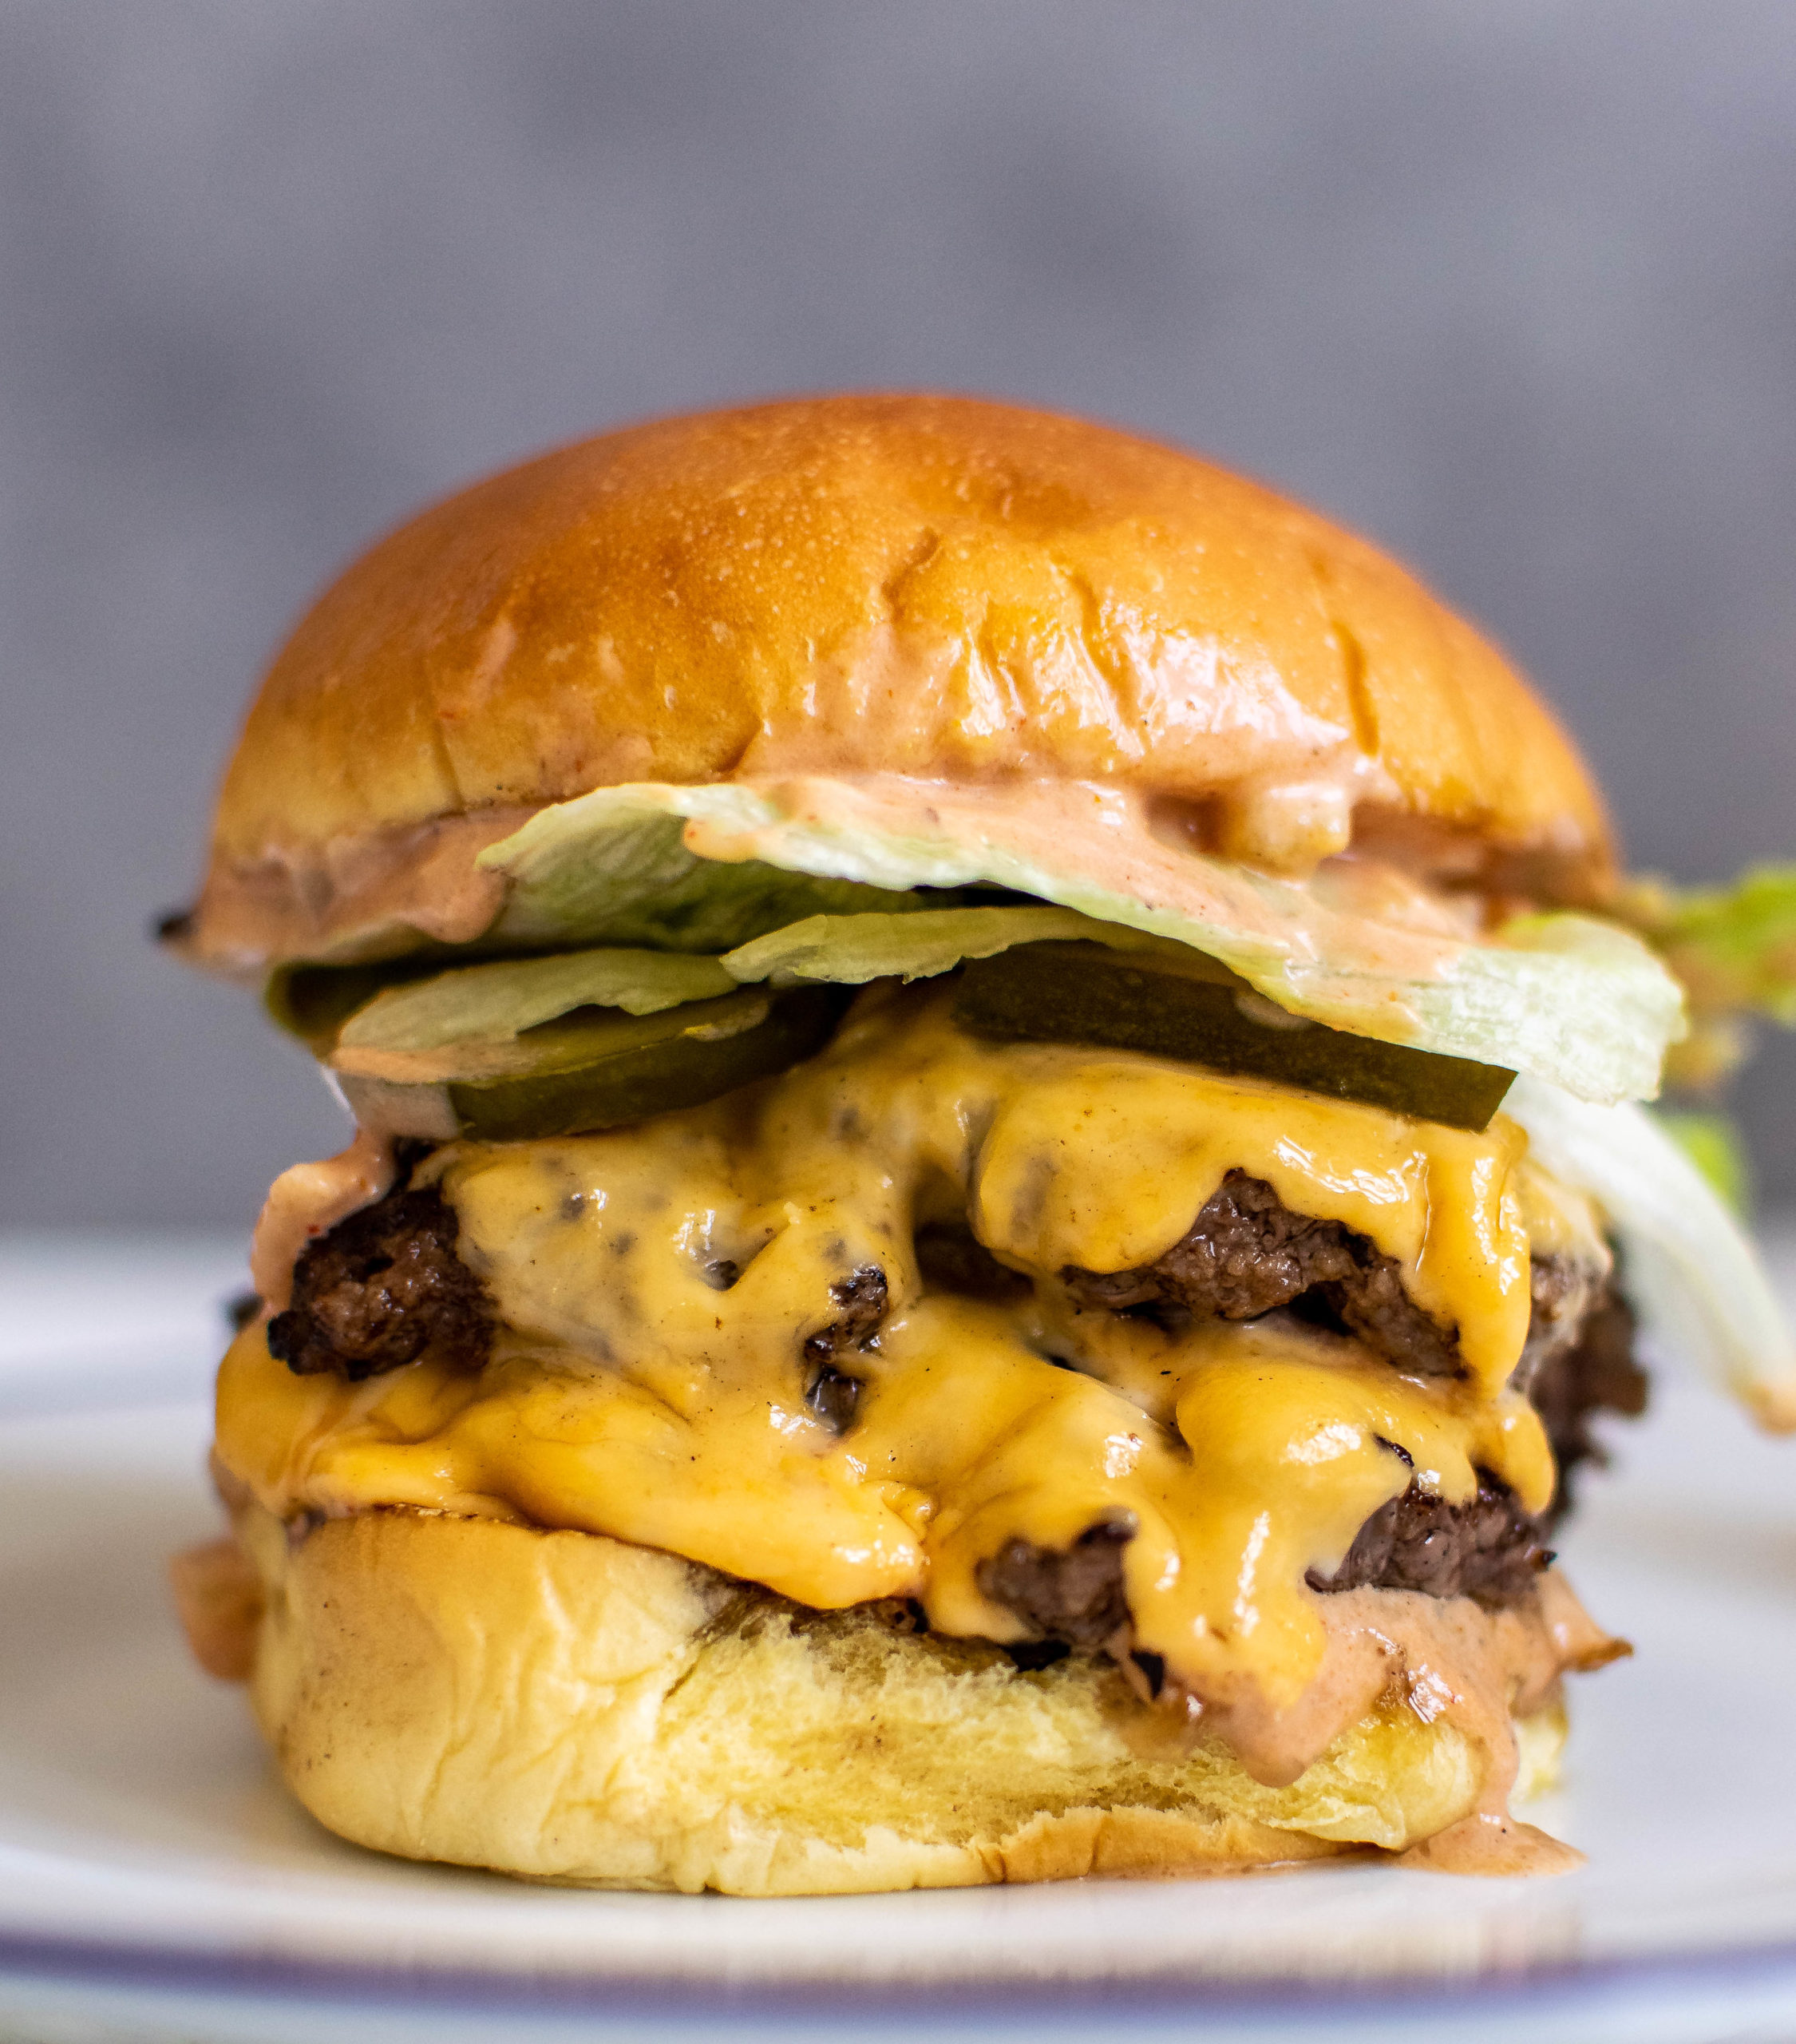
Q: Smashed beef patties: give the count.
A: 2